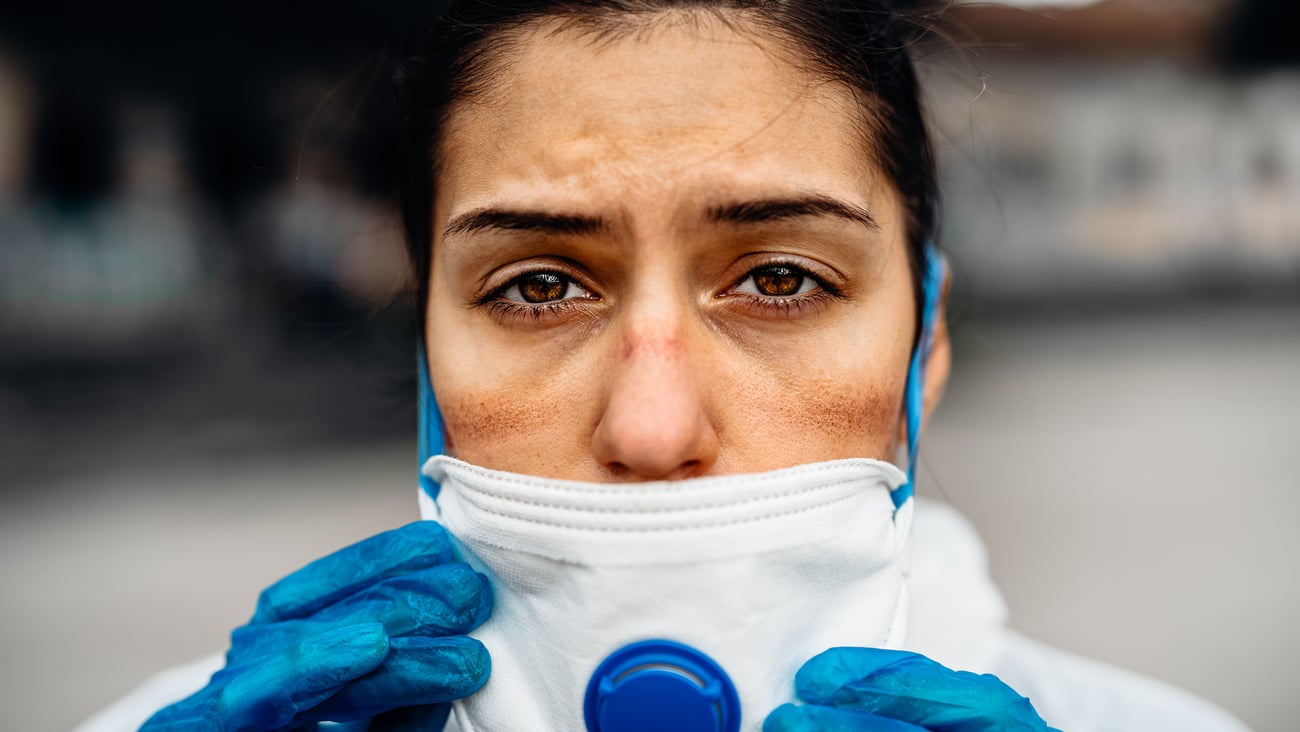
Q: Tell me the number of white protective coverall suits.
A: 1